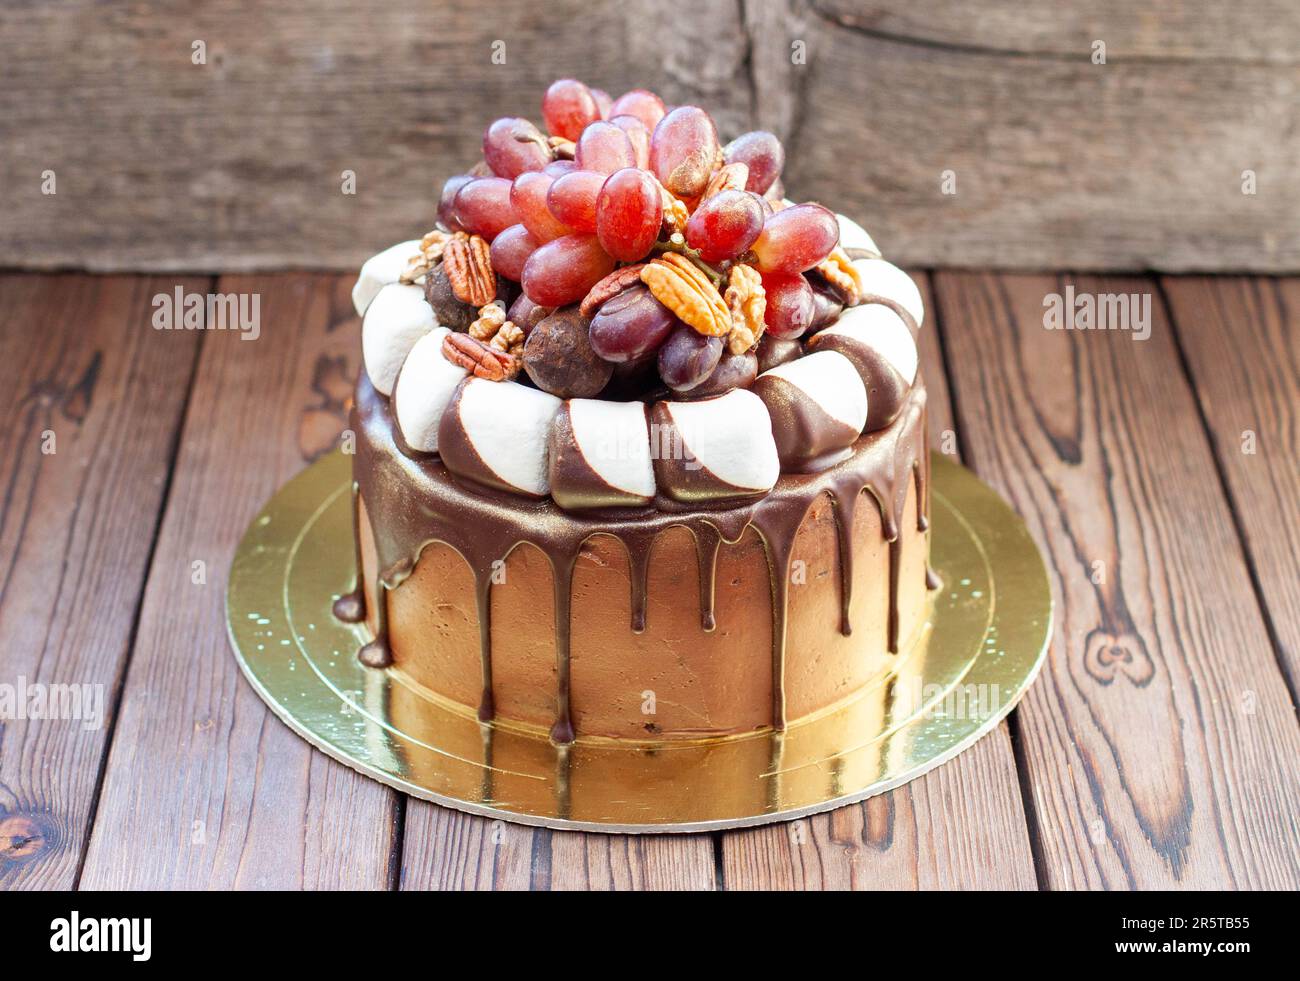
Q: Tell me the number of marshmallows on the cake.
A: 10